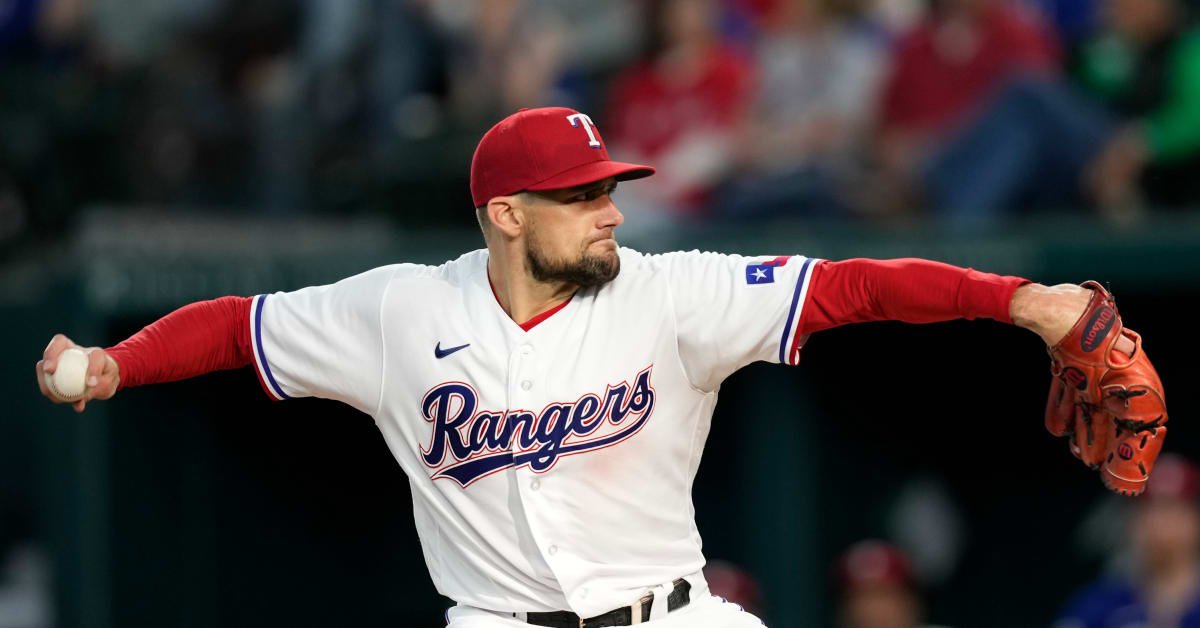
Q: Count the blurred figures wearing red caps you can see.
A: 3